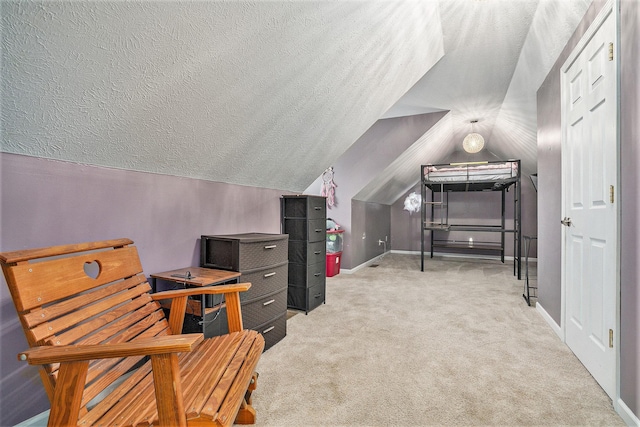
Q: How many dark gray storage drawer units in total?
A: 2